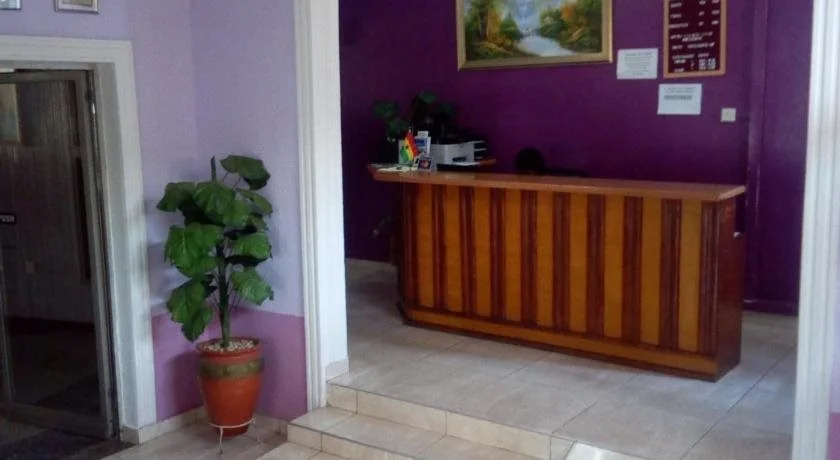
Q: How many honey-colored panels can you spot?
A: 9